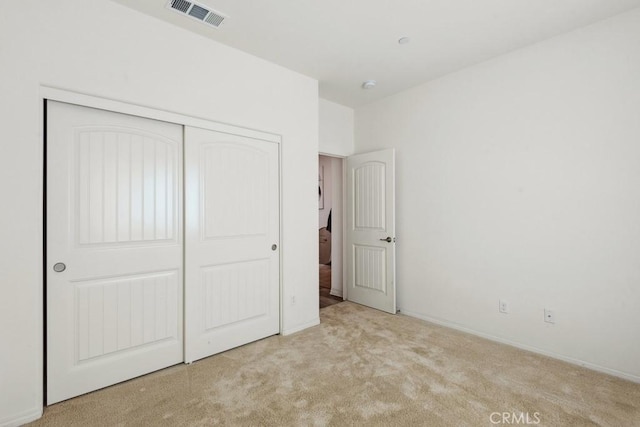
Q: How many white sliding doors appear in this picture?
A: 2